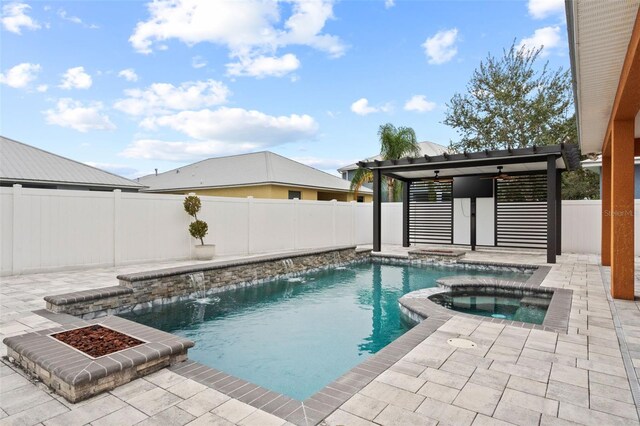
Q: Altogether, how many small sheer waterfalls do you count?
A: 3